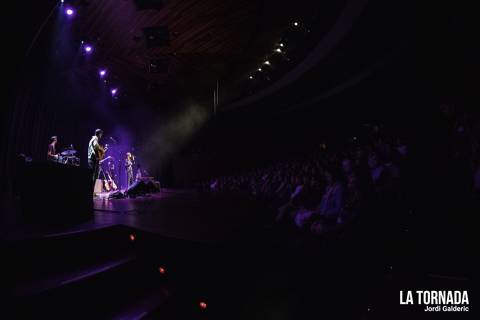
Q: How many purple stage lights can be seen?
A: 4